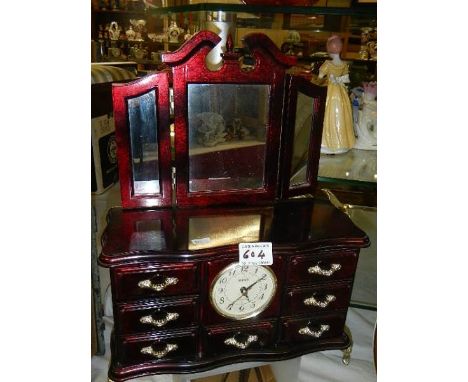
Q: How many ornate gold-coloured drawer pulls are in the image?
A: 7